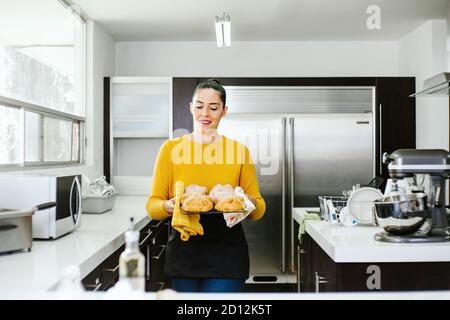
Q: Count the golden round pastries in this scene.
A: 4